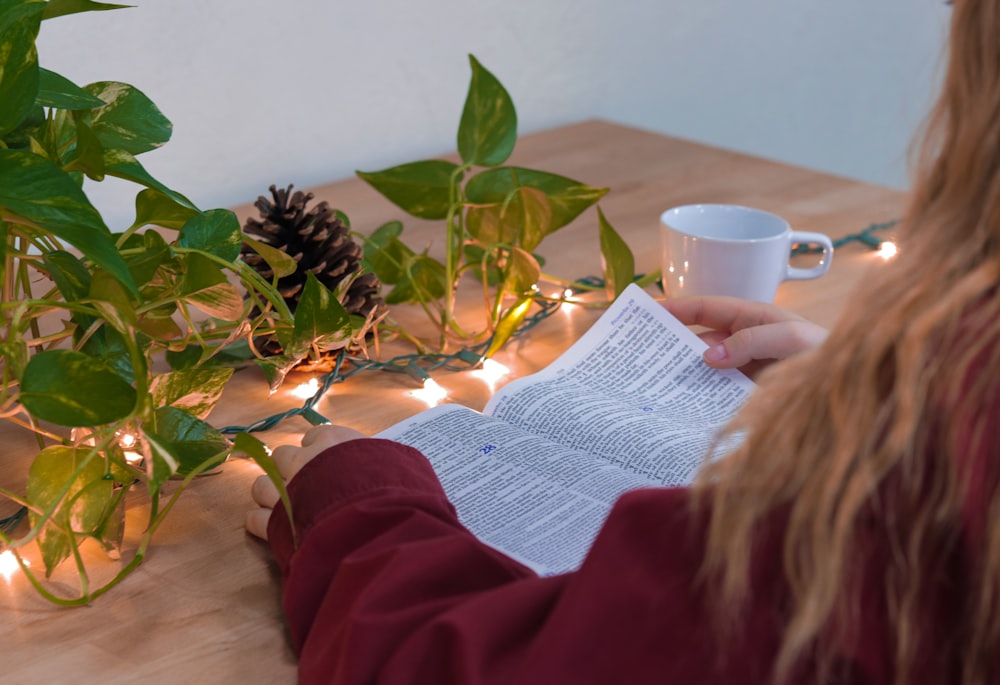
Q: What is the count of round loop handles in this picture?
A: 1